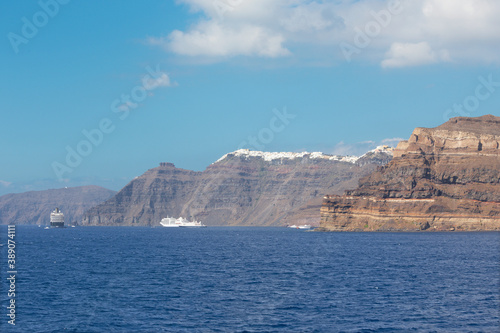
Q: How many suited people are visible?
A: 0